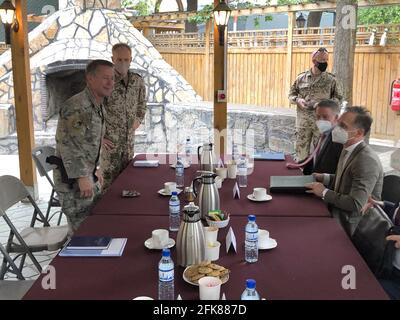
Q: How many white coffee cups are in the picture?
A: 4